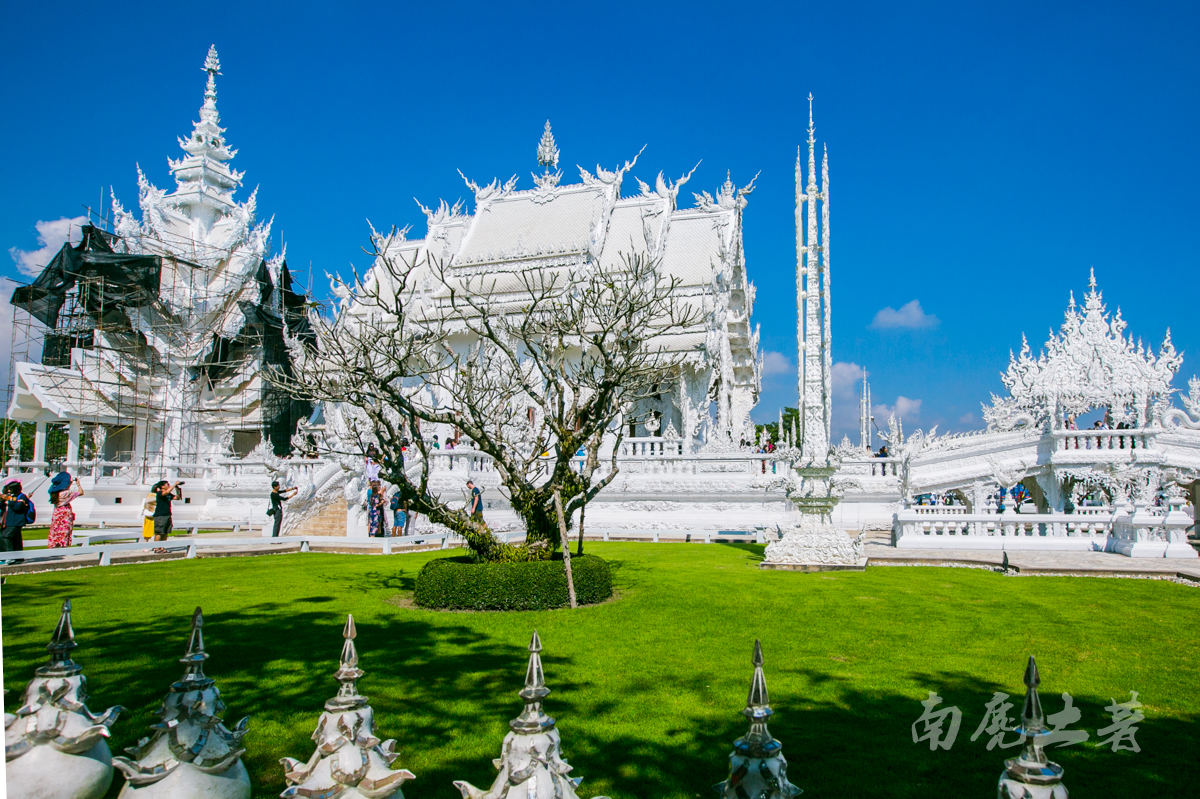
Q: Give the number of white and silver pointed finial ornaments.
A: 6